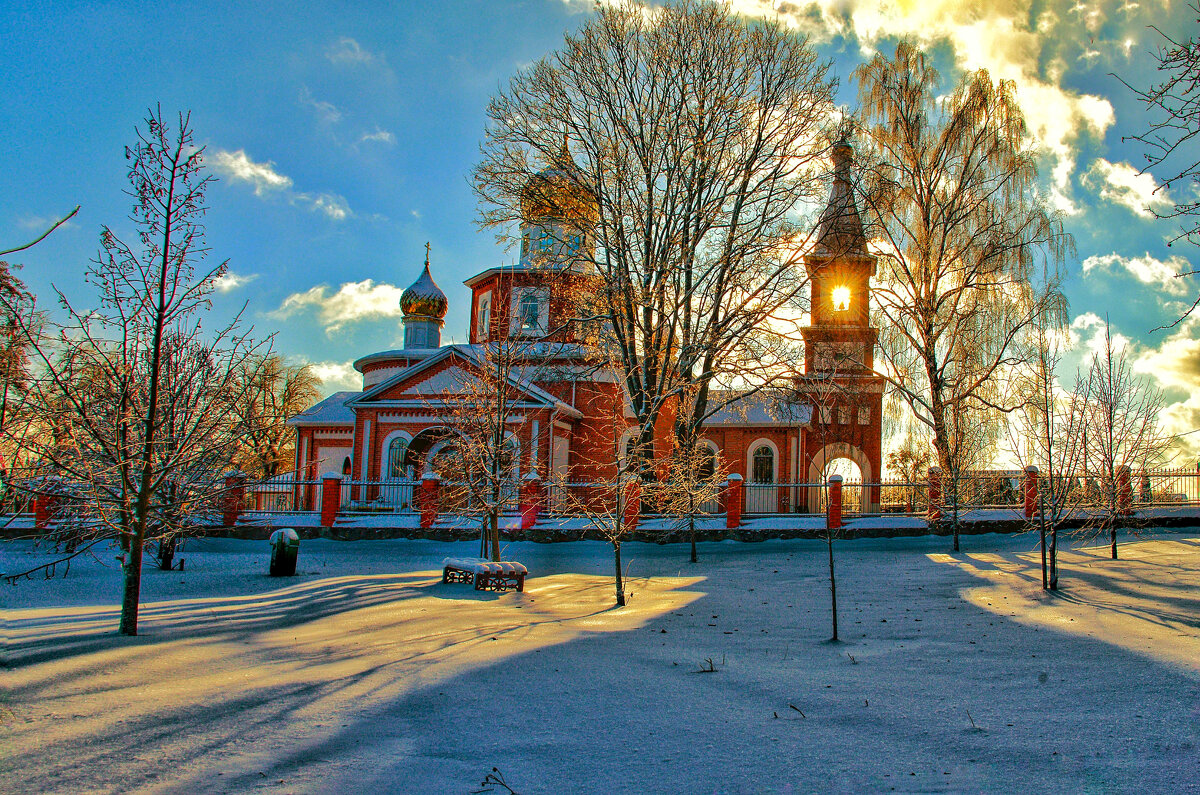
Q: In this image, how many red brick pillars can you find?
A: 11